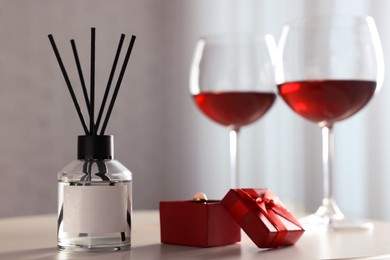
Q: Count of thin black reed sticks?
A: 5